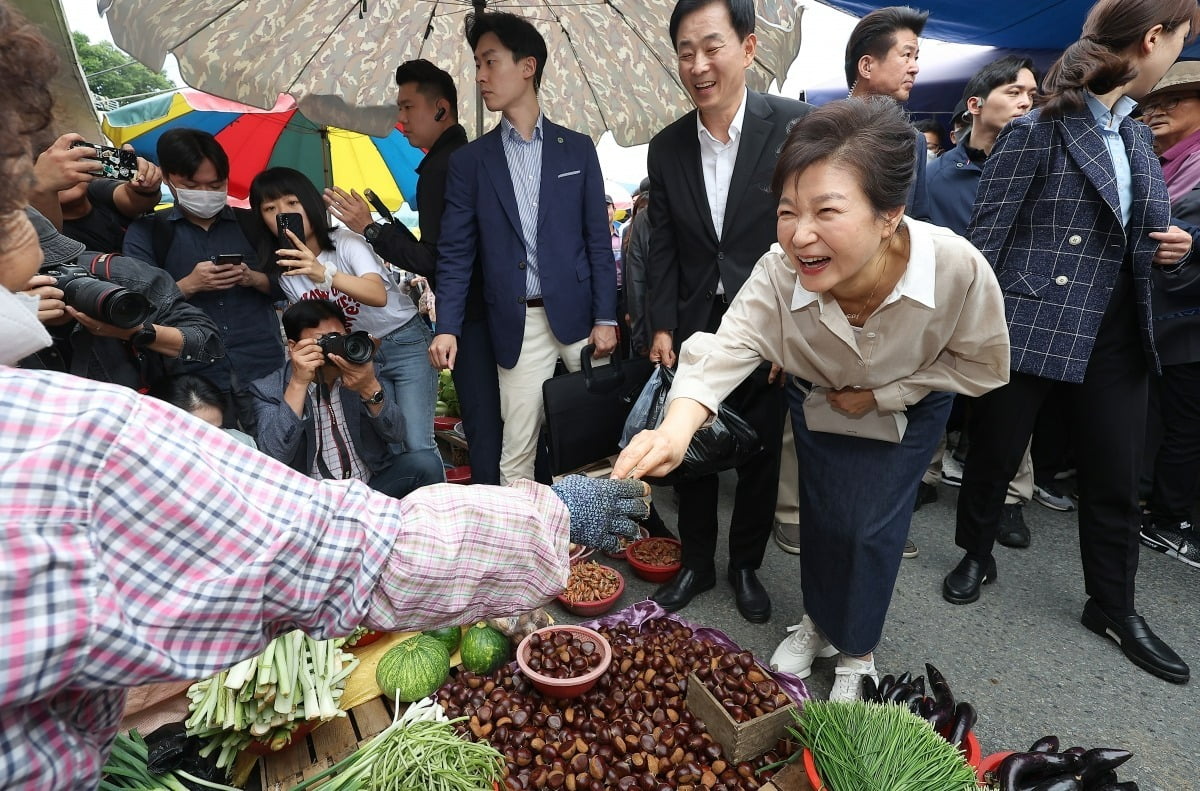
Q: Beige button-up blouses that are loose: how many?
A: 1